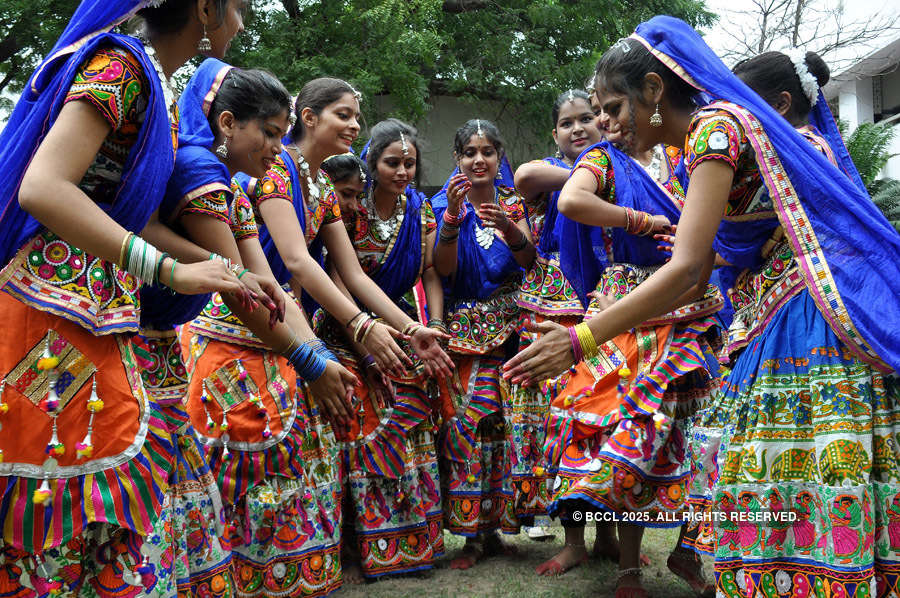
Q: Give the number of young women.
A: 10